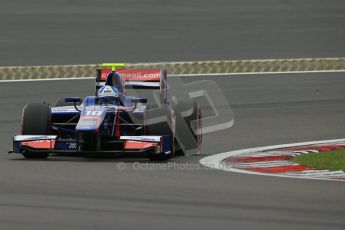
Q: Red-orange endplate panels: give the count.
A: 2